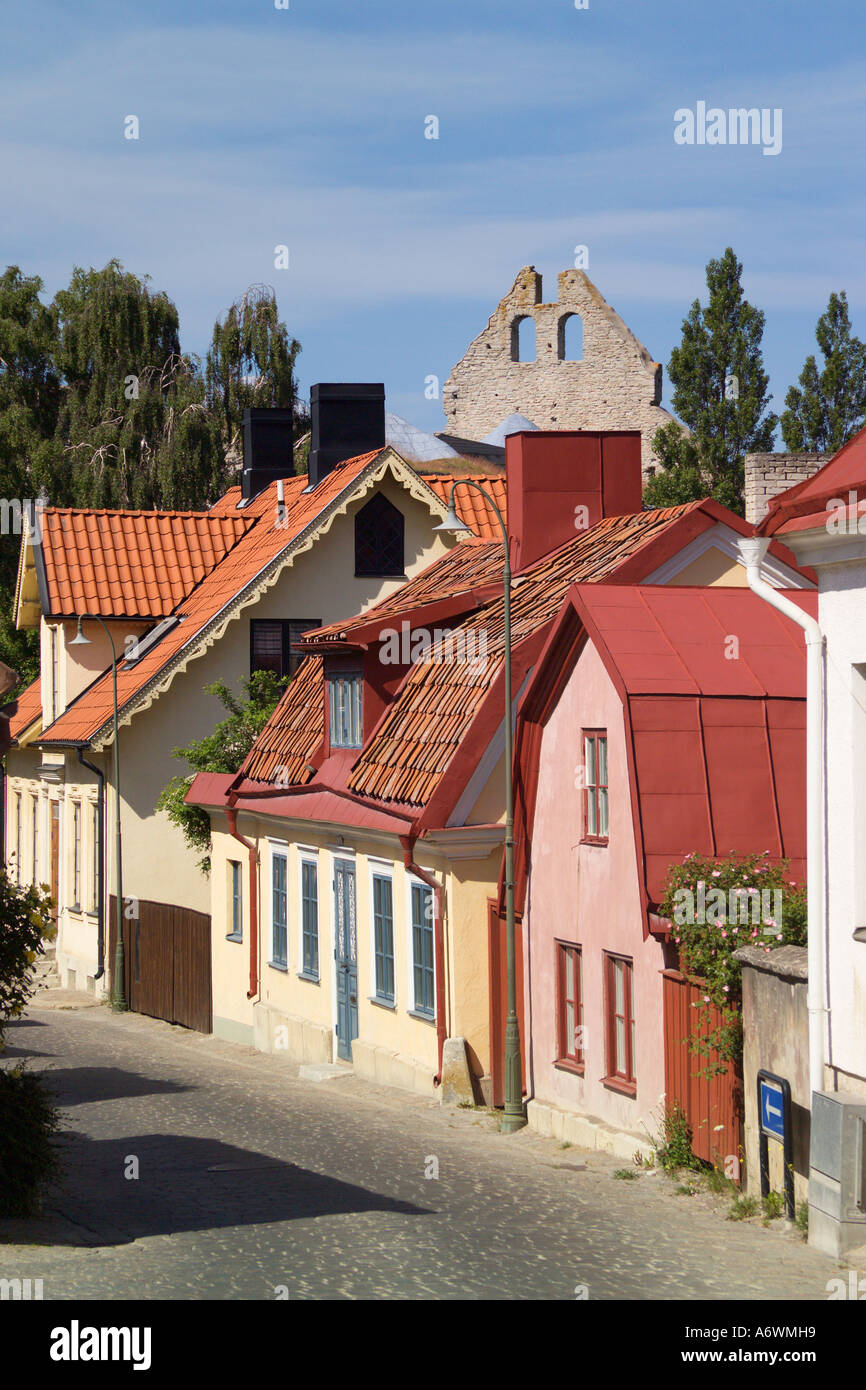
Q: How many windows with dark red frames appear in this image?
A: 3